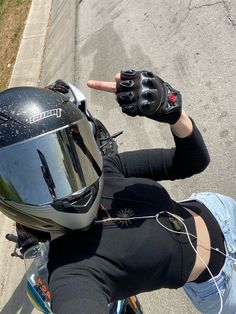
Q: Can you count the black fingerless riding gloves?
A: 1